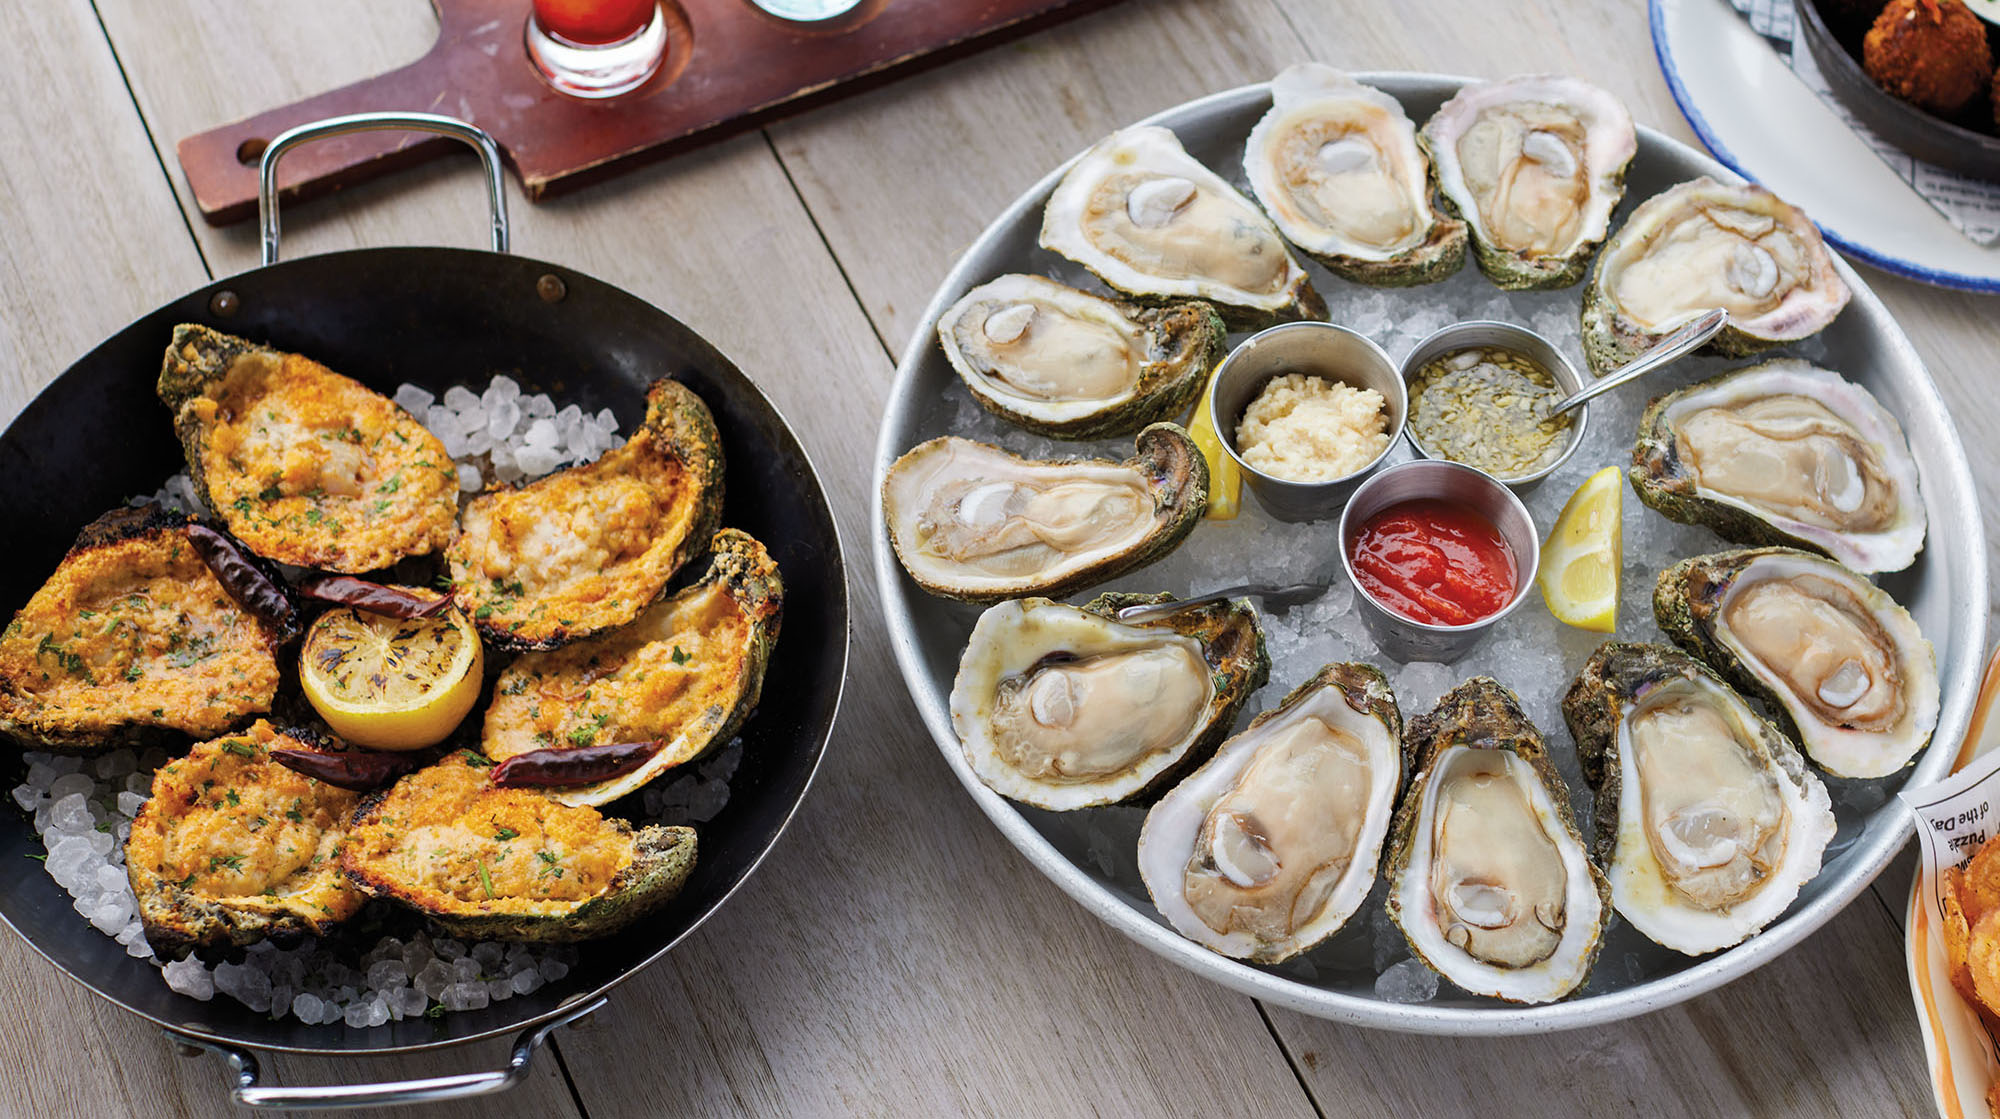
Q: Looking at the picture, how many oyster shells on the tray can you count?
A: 12